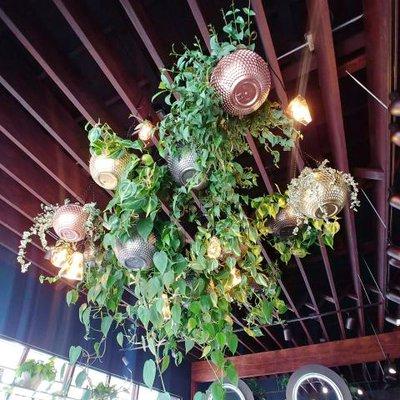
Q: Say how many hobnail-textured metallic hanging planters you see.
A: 7